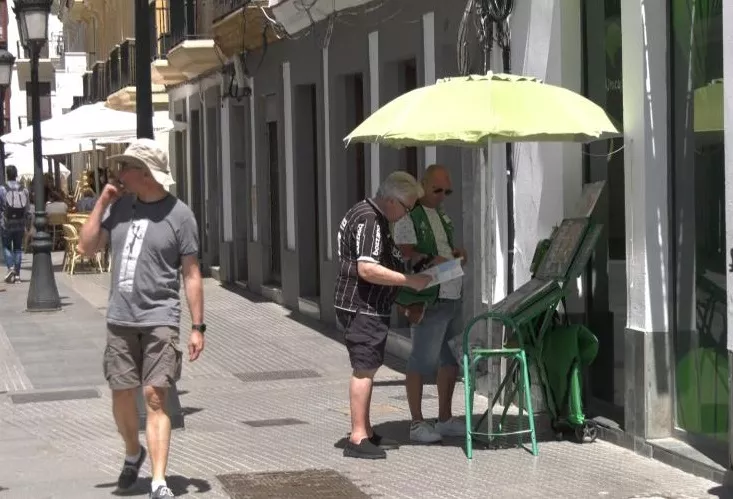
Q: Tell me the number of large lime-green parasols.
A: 1